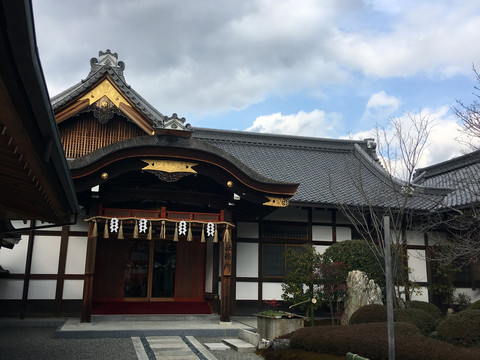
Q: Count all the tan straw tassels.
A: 11